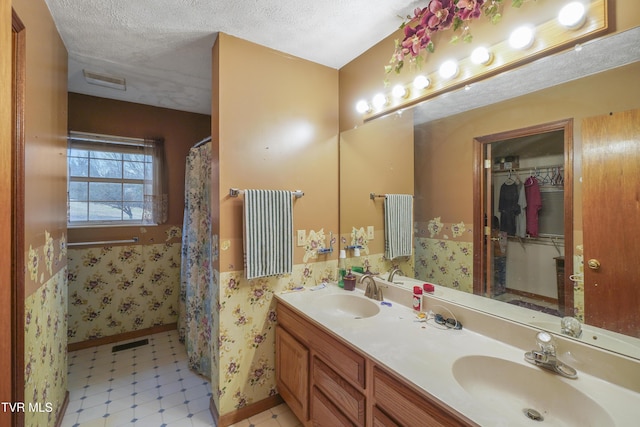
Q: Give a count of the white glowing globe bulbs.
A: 8